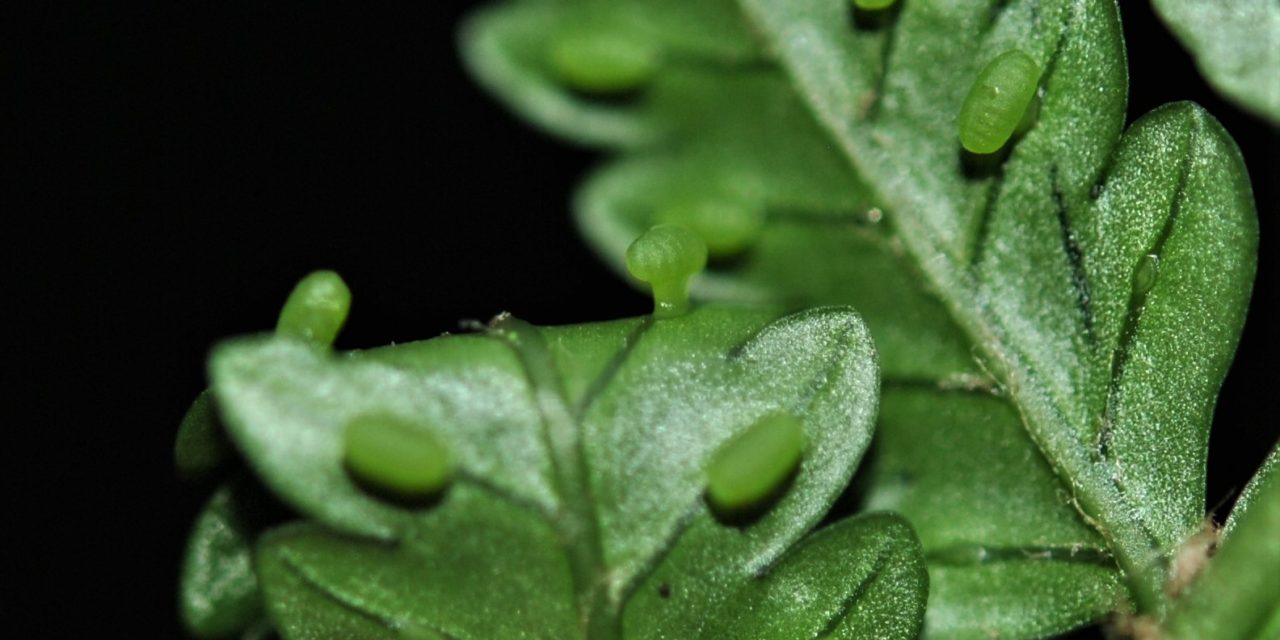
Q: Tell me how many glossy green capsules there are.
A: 8